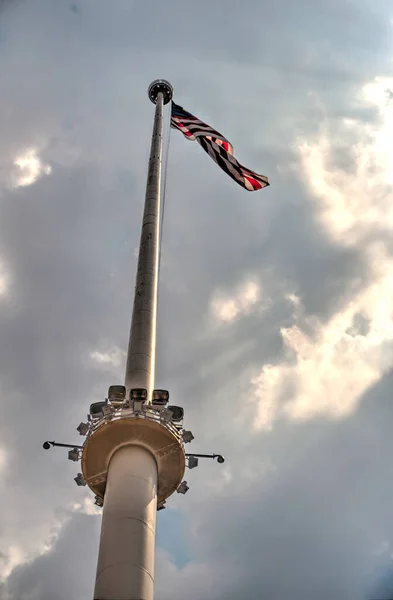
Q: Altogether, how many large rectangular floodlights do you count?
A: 5